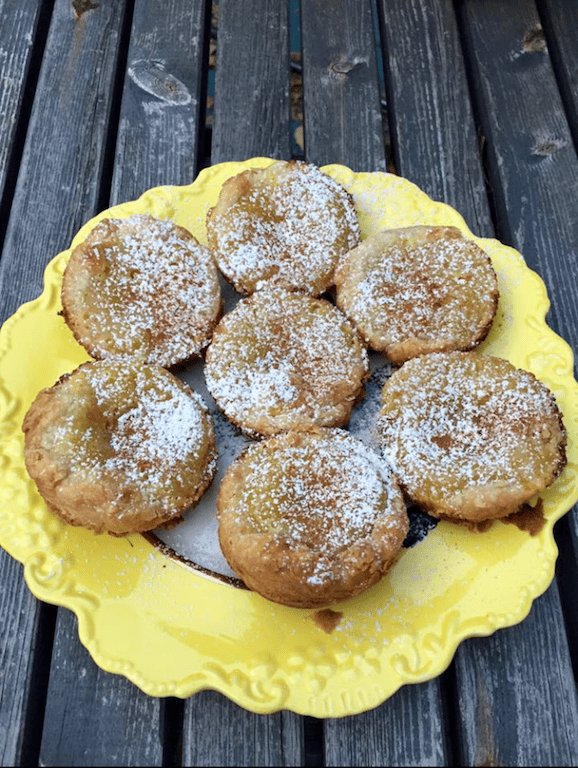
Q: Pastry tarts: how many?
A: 7